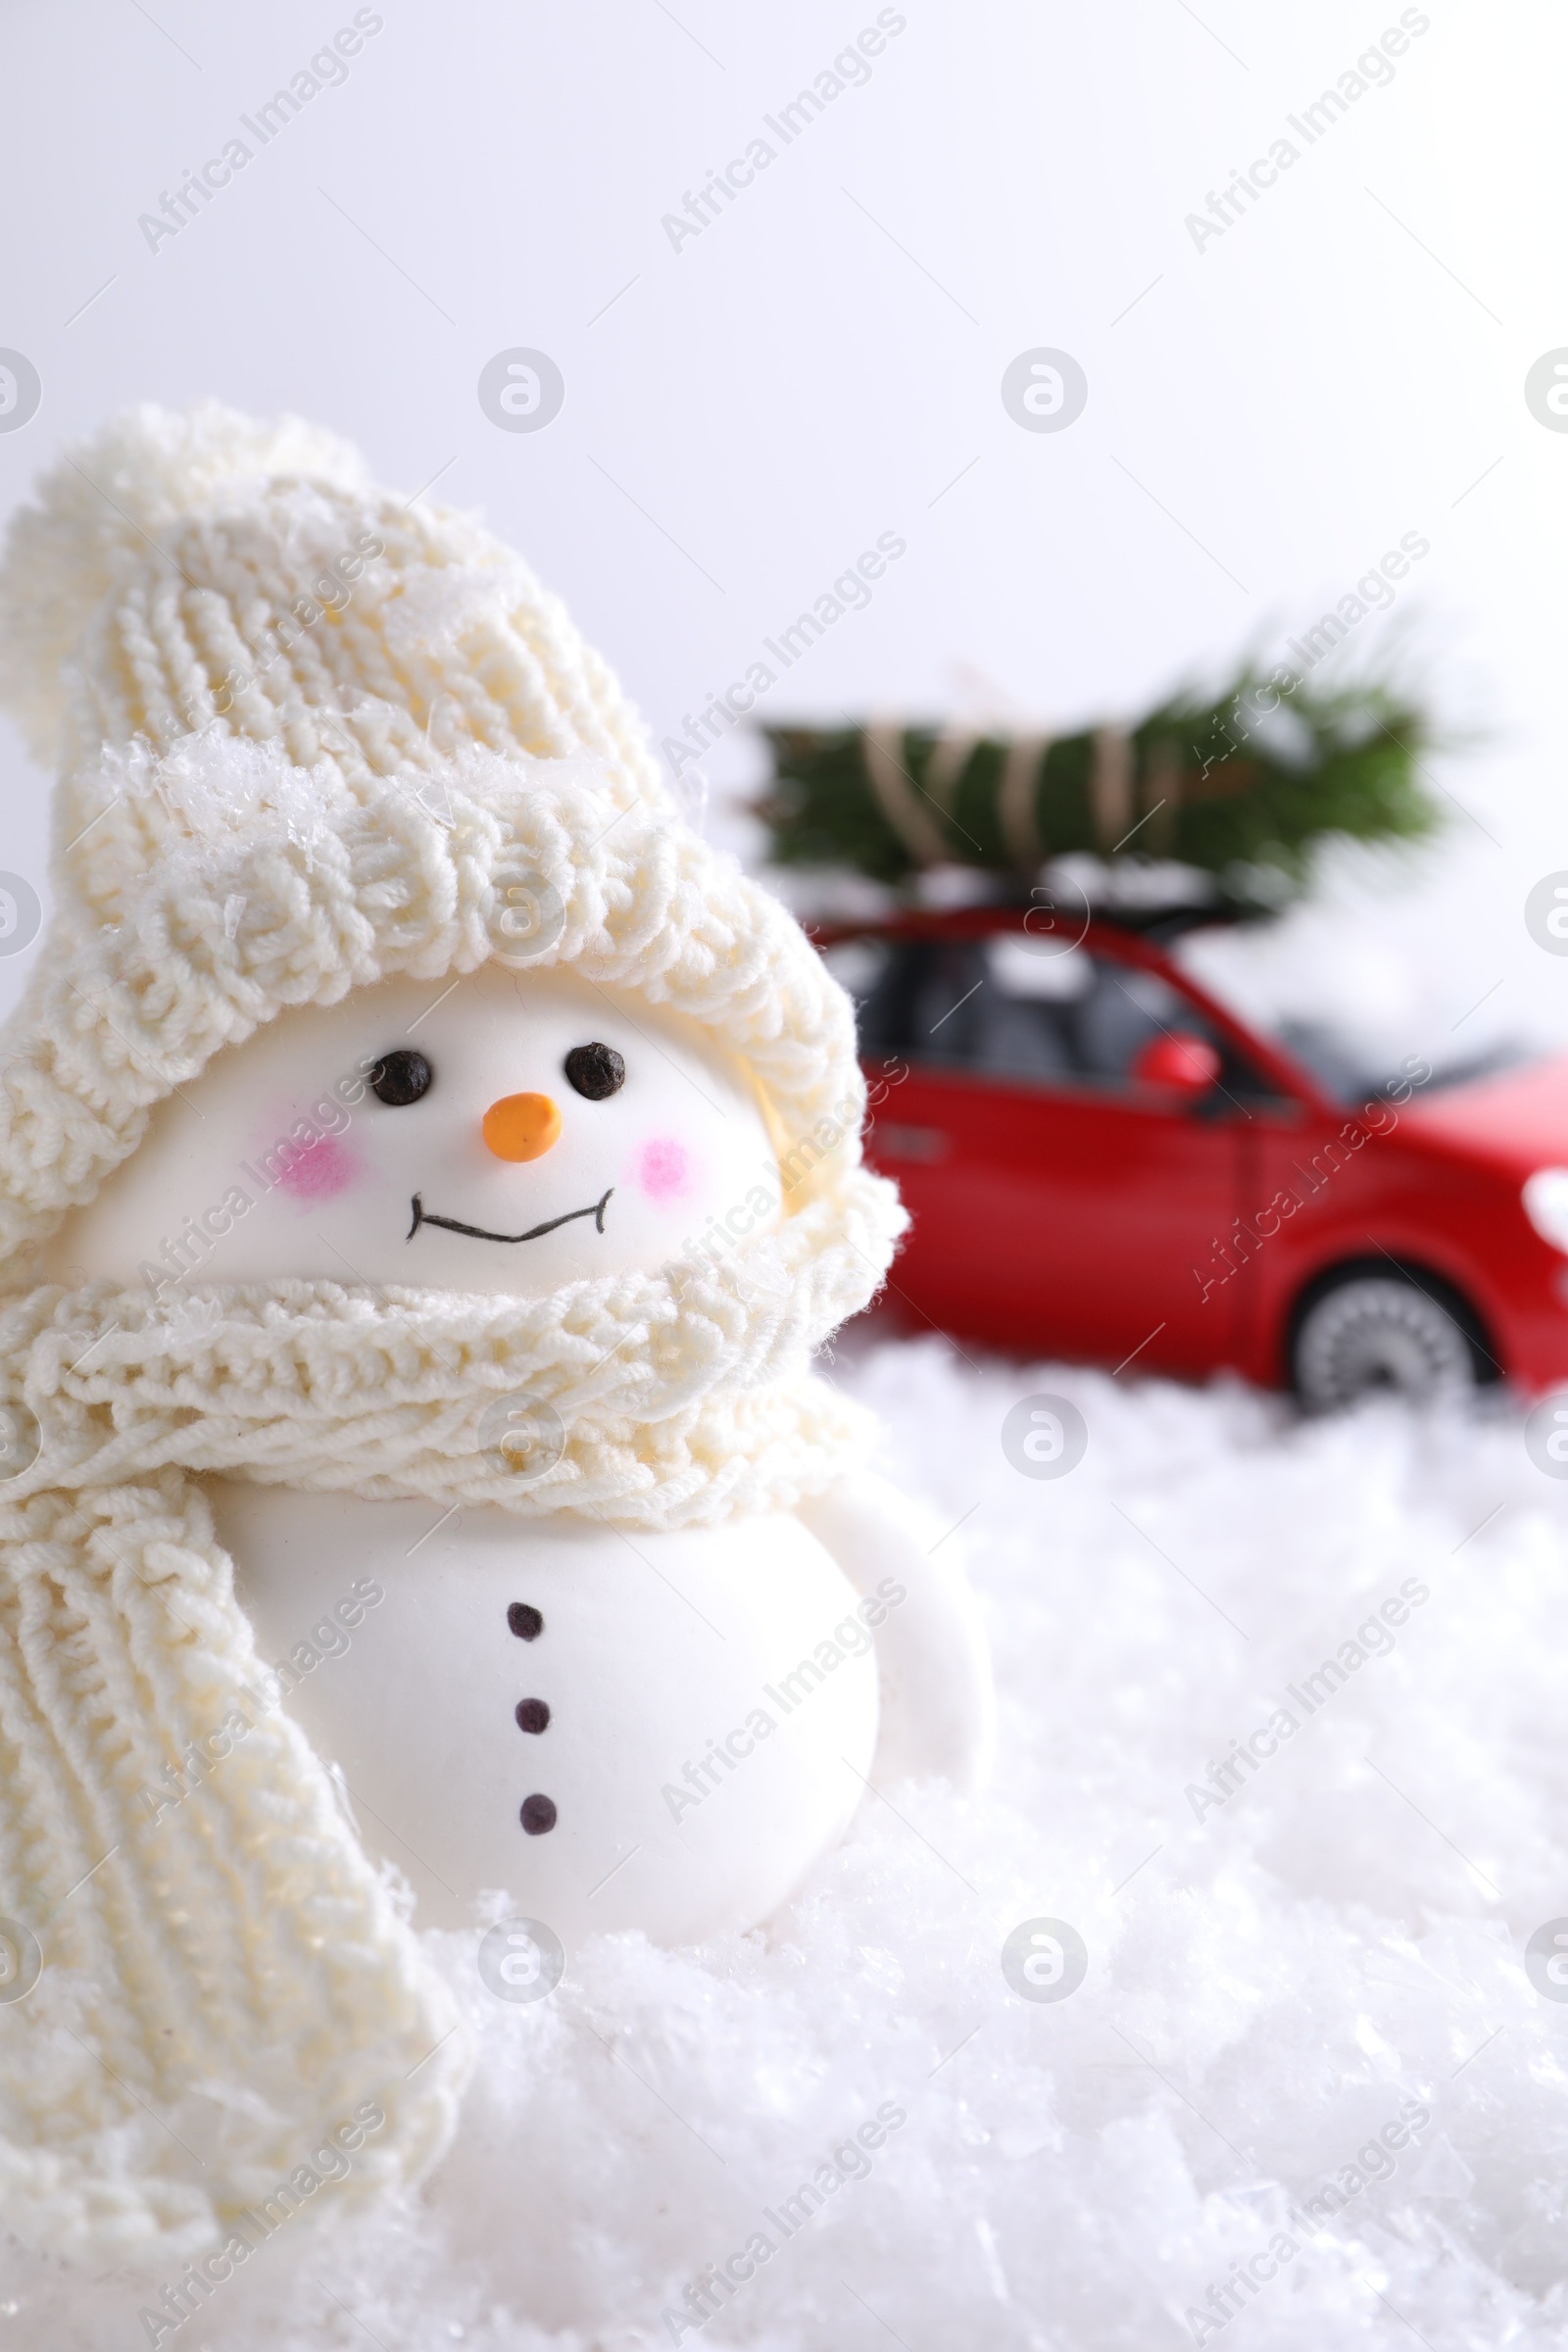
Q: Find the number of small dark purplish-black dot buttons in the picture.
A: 3